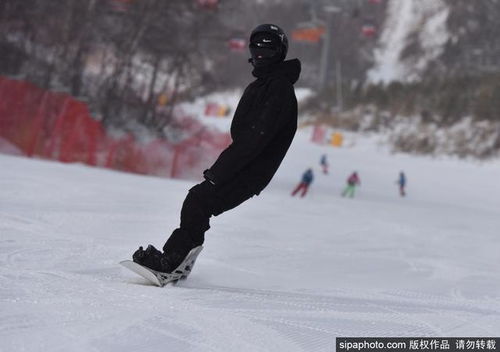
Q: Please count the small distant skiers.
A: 4